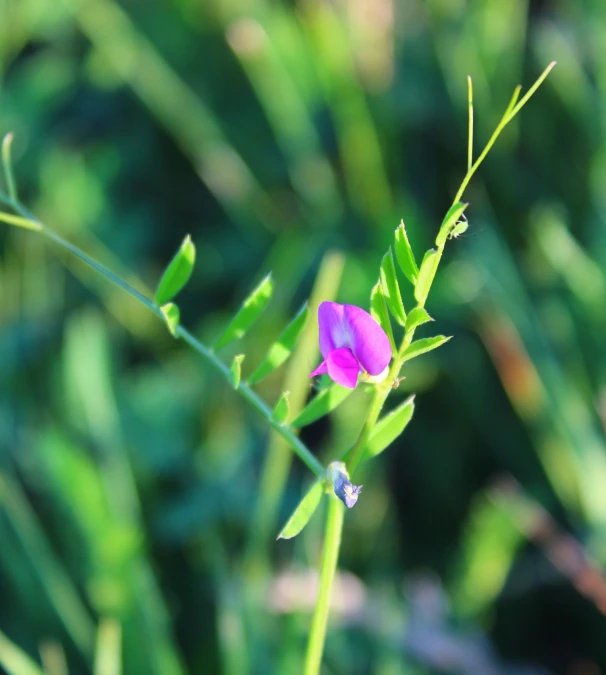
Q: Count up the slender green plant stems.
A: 2